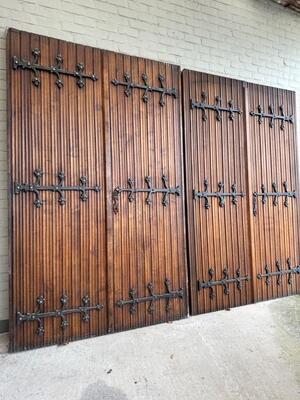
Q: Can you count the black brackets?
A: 12